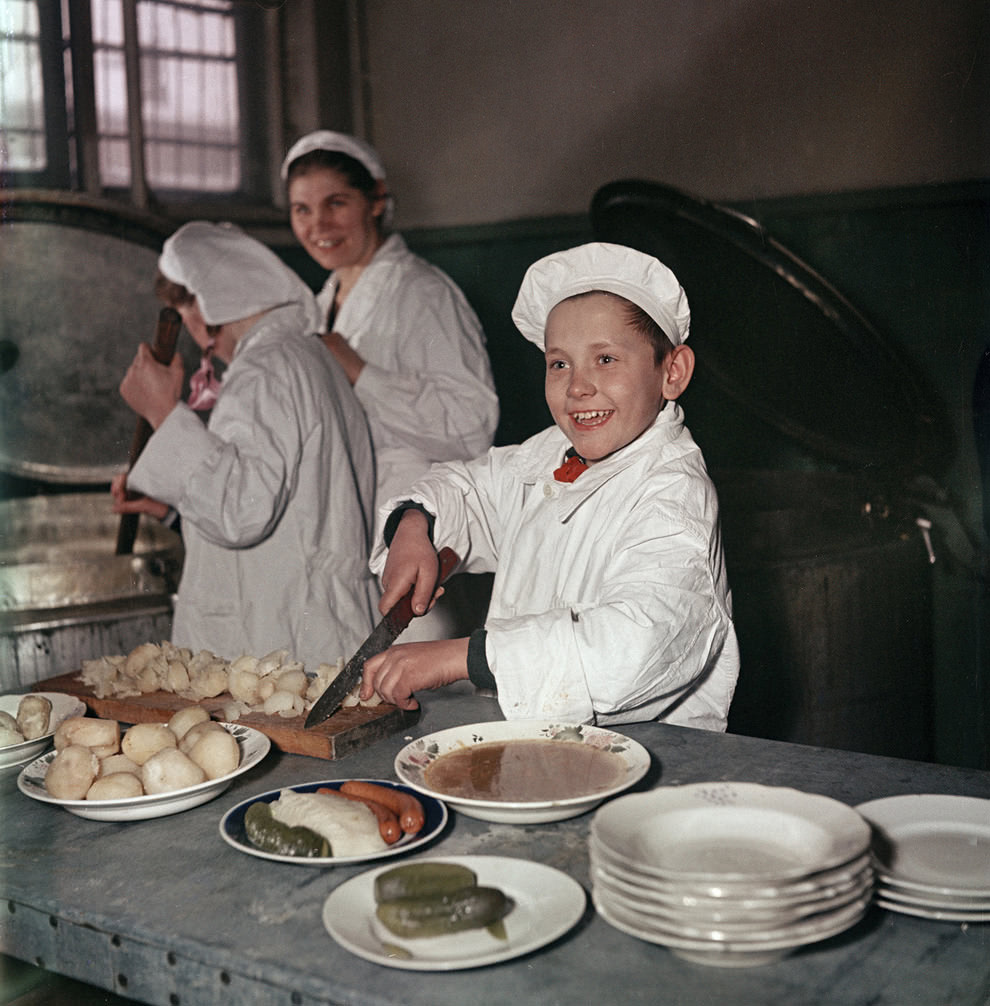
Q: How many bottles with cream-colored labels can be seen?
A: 0